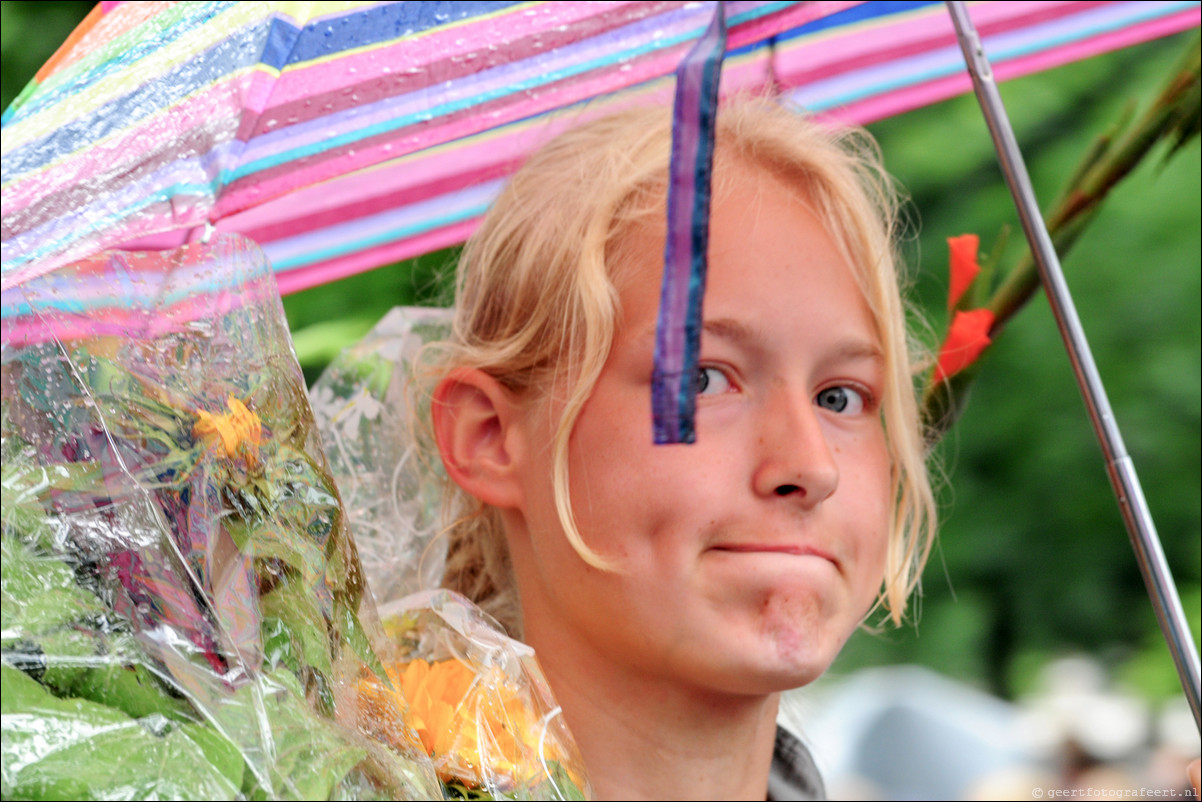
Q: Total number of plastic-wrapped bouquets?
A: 3